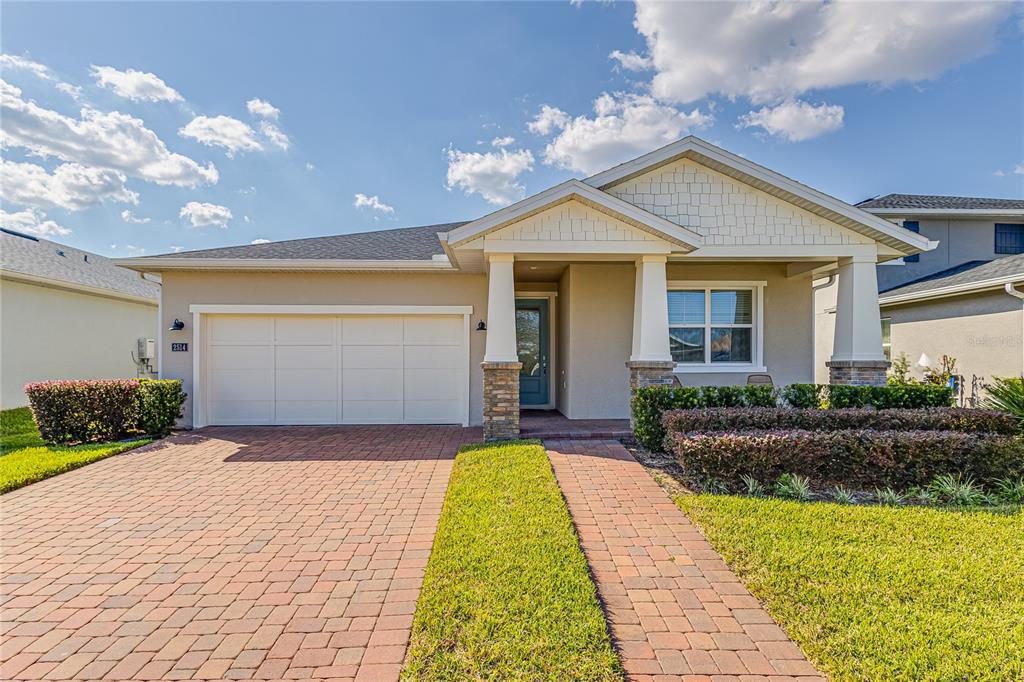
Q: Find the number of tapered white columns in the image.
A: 3